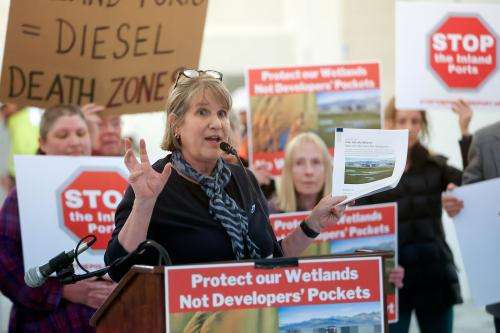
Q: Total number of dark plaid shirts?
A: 1